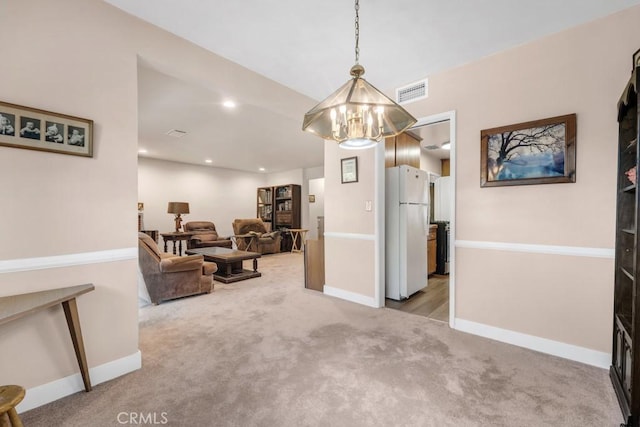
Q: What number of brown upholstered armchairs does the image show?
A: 3